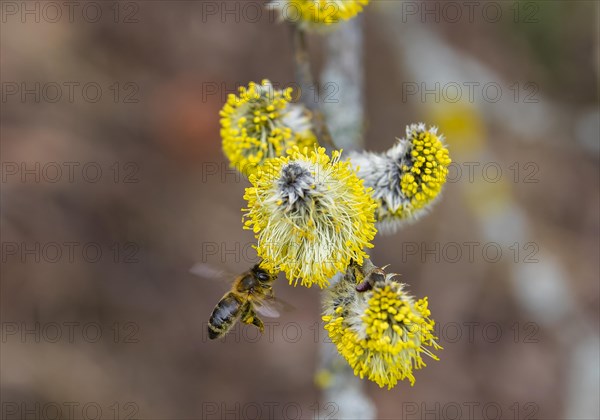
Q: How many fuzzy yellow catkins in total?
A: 5